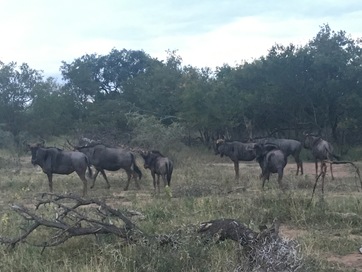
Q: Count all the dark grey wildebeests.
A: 7